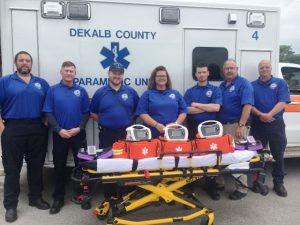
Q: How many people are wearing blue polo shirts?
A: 7